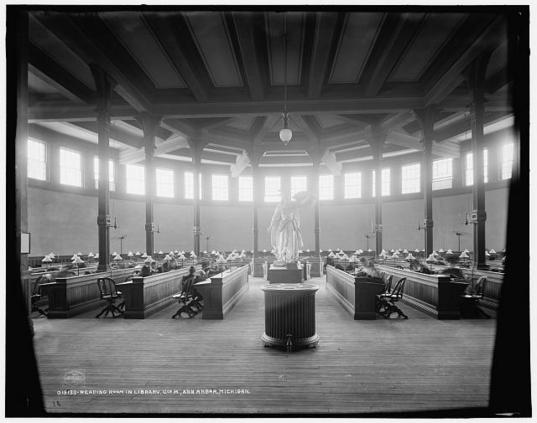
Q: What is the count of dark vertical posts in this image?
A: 8